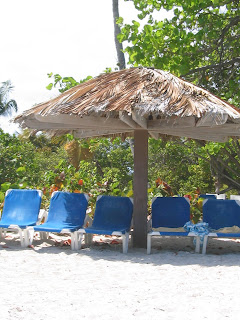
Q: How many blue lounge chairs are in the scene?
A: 5